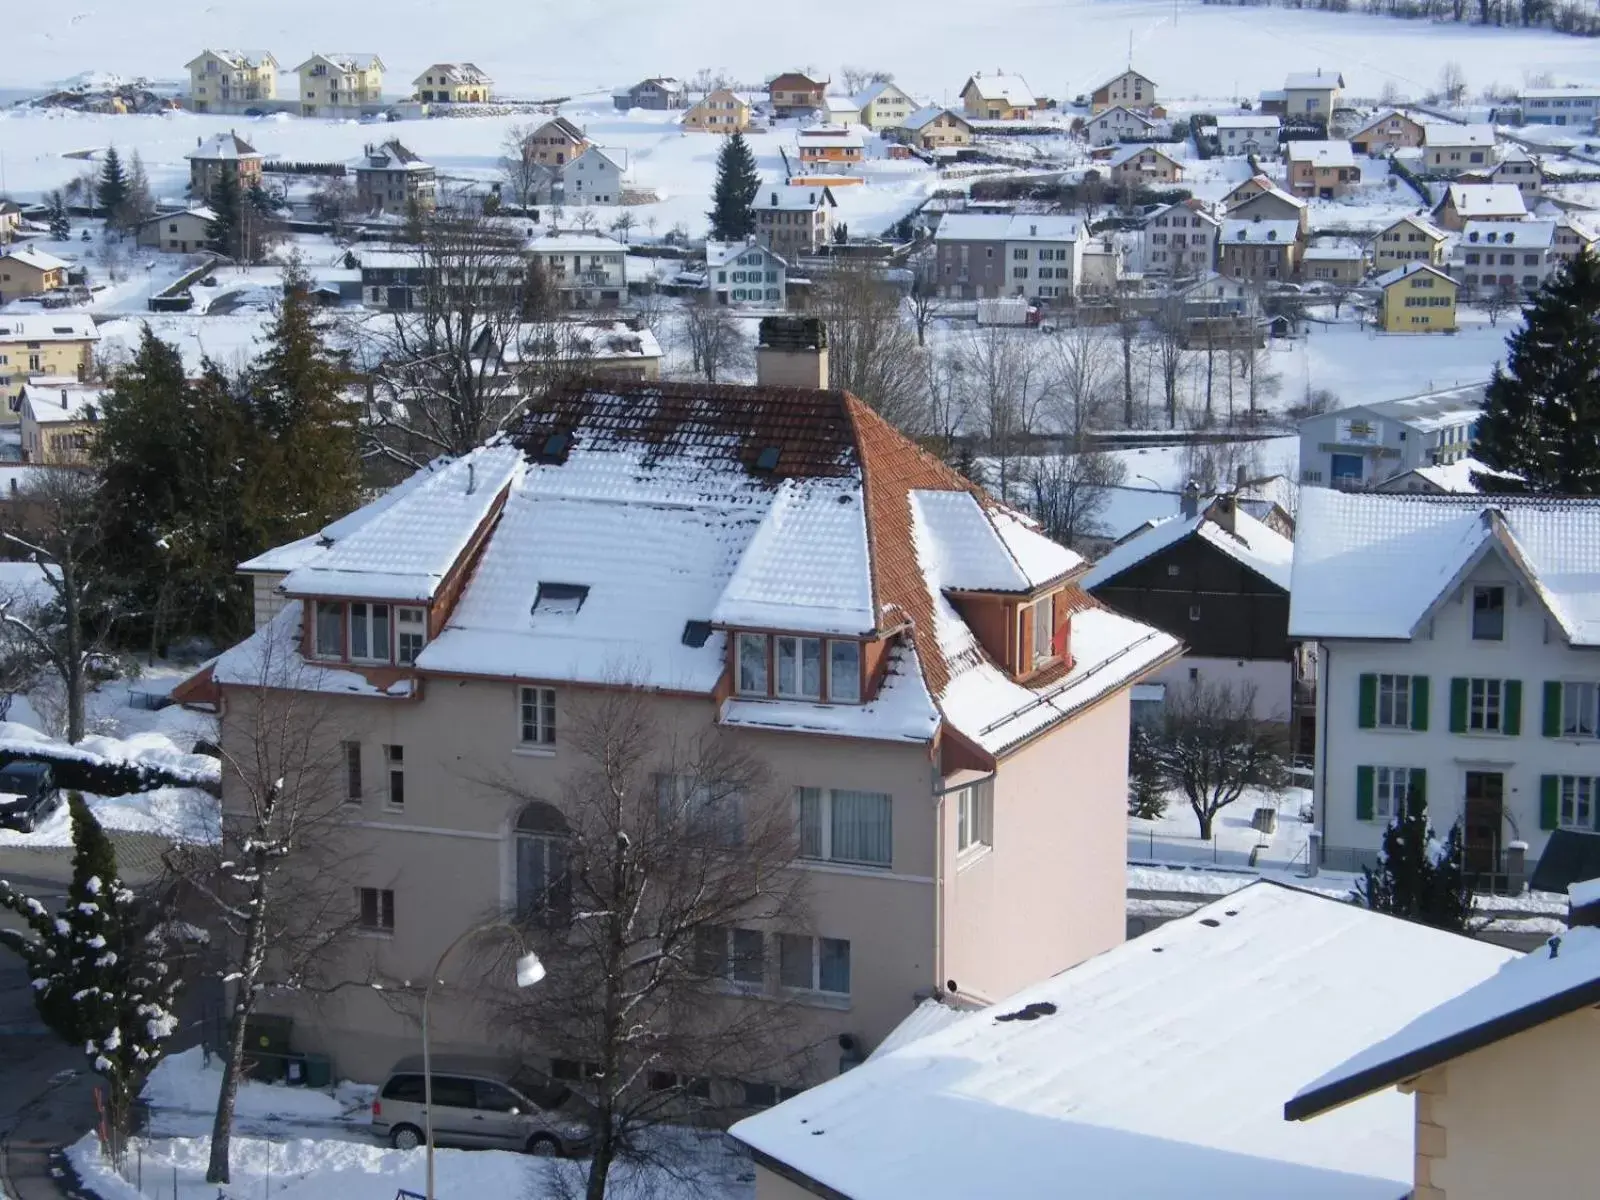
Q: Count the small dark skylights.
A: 4